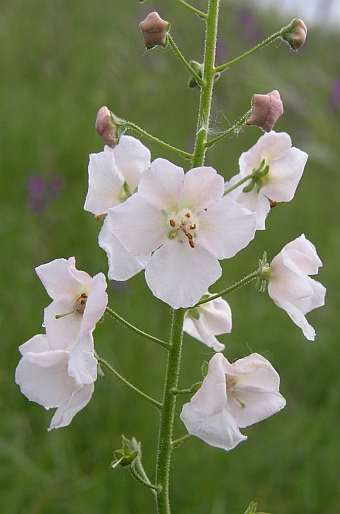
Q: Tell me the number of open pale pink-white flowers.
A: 8